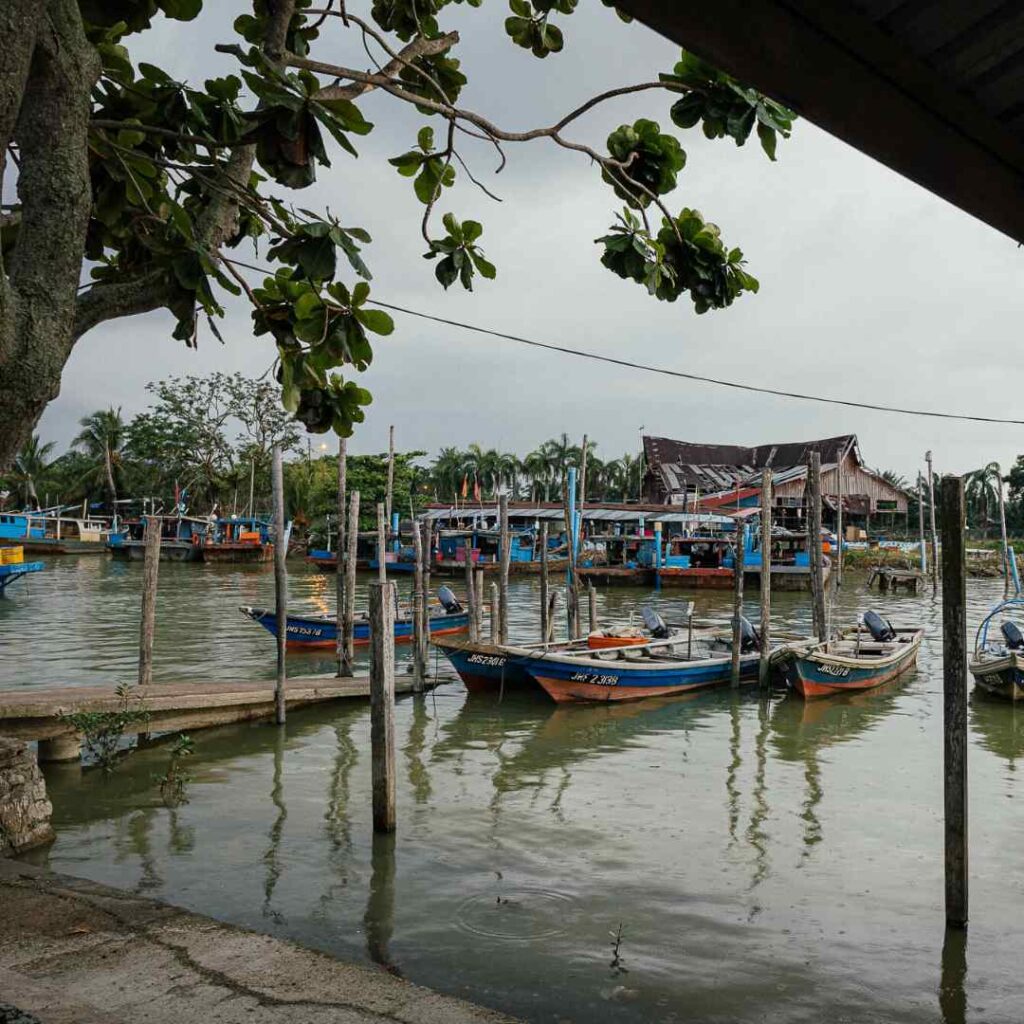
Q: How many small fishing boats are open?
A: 5